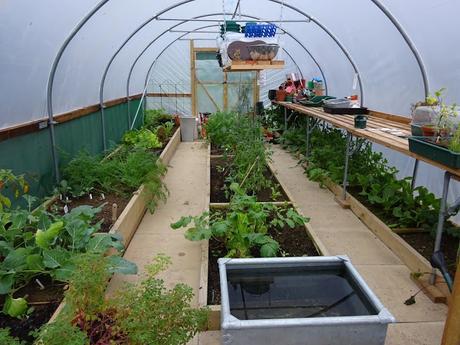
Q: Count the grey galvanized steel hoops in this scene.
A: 4